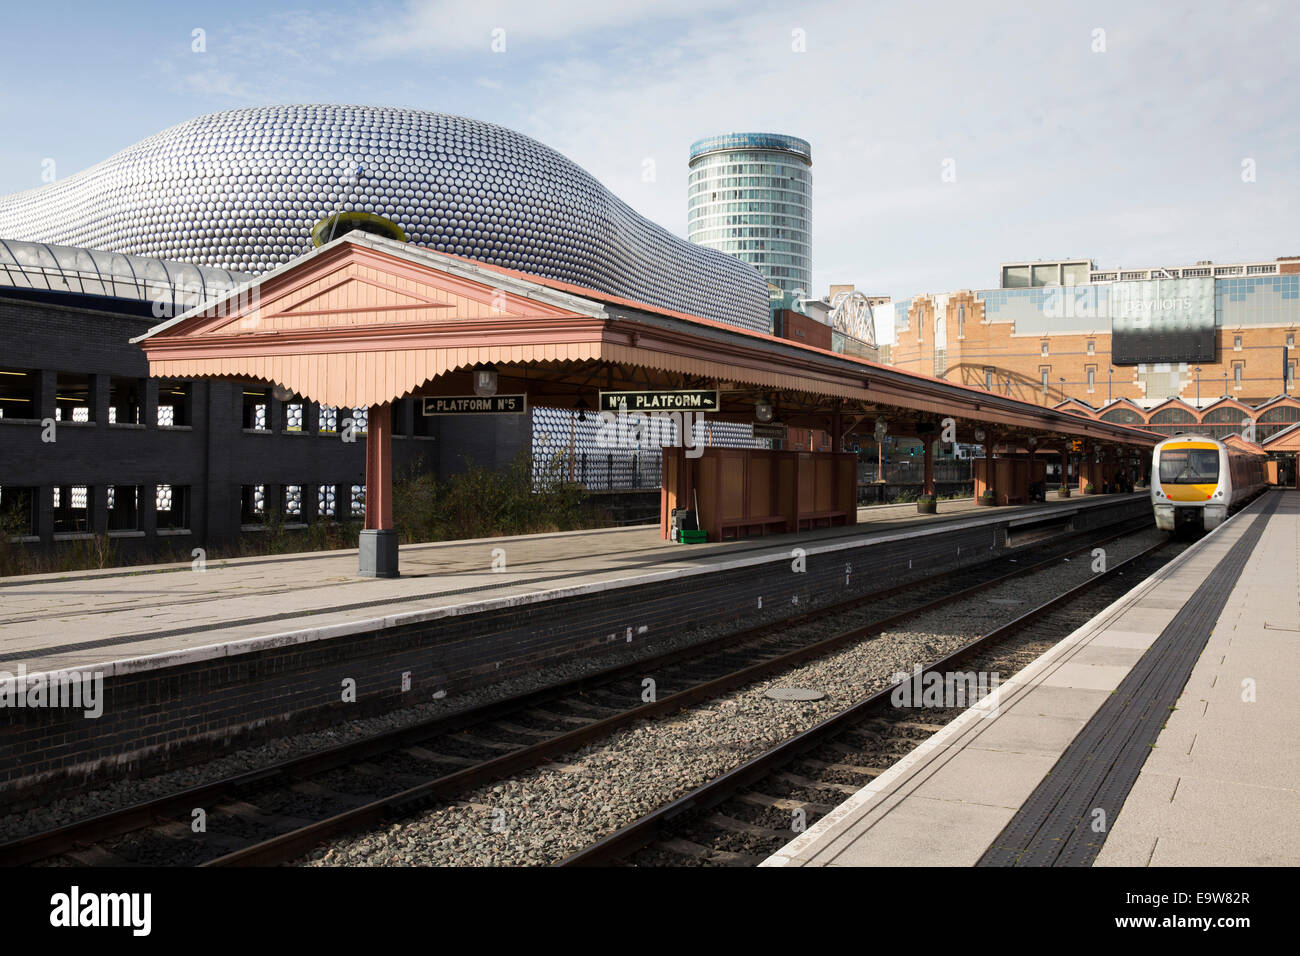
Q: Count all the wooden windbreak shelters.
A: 3